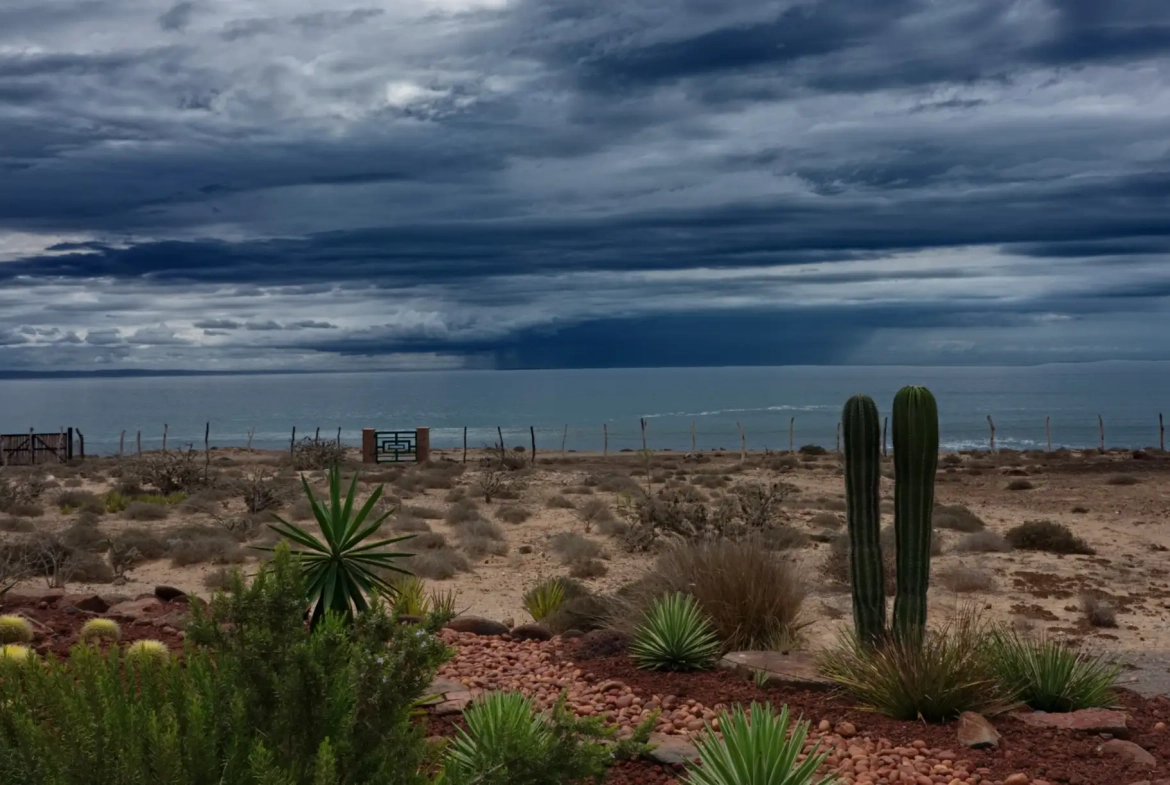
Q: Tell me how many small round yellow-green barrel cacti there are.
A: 4